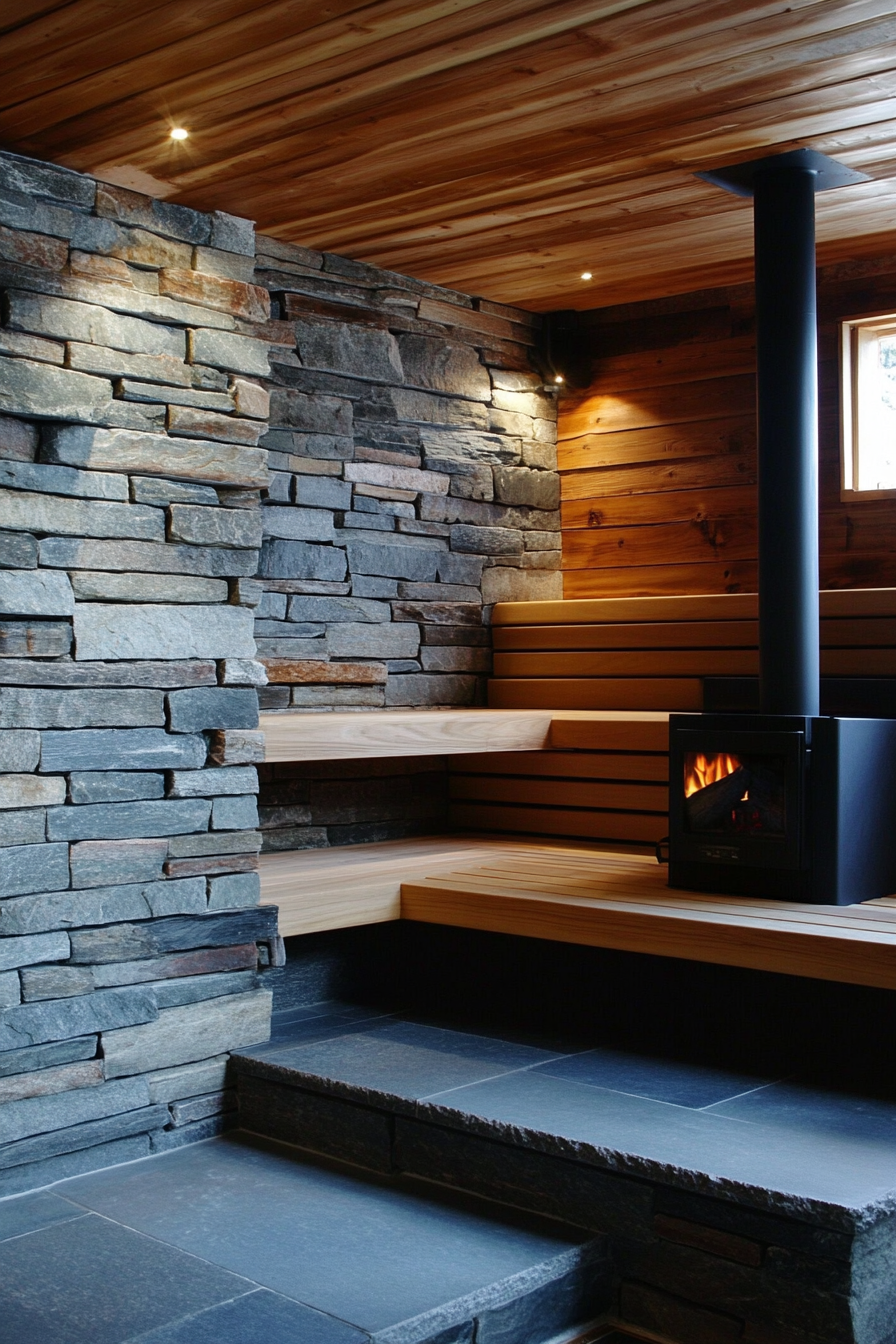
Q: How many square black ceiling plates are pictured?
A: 1